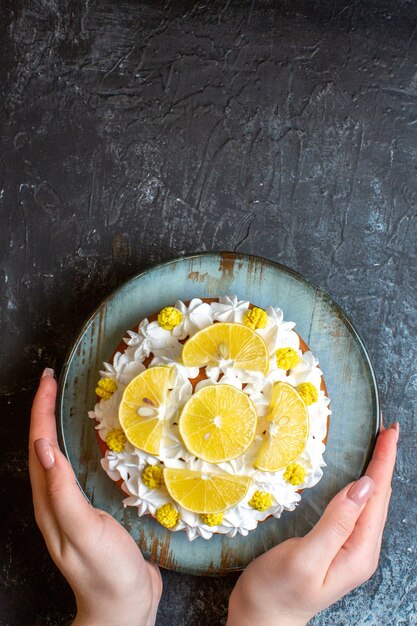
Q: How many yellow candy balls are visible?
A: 11